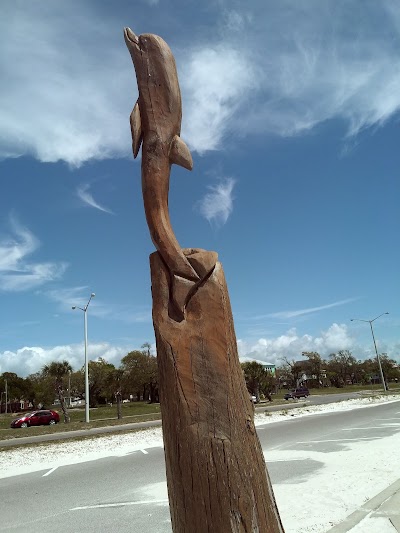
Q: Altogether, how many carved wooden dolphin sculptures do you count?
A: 1